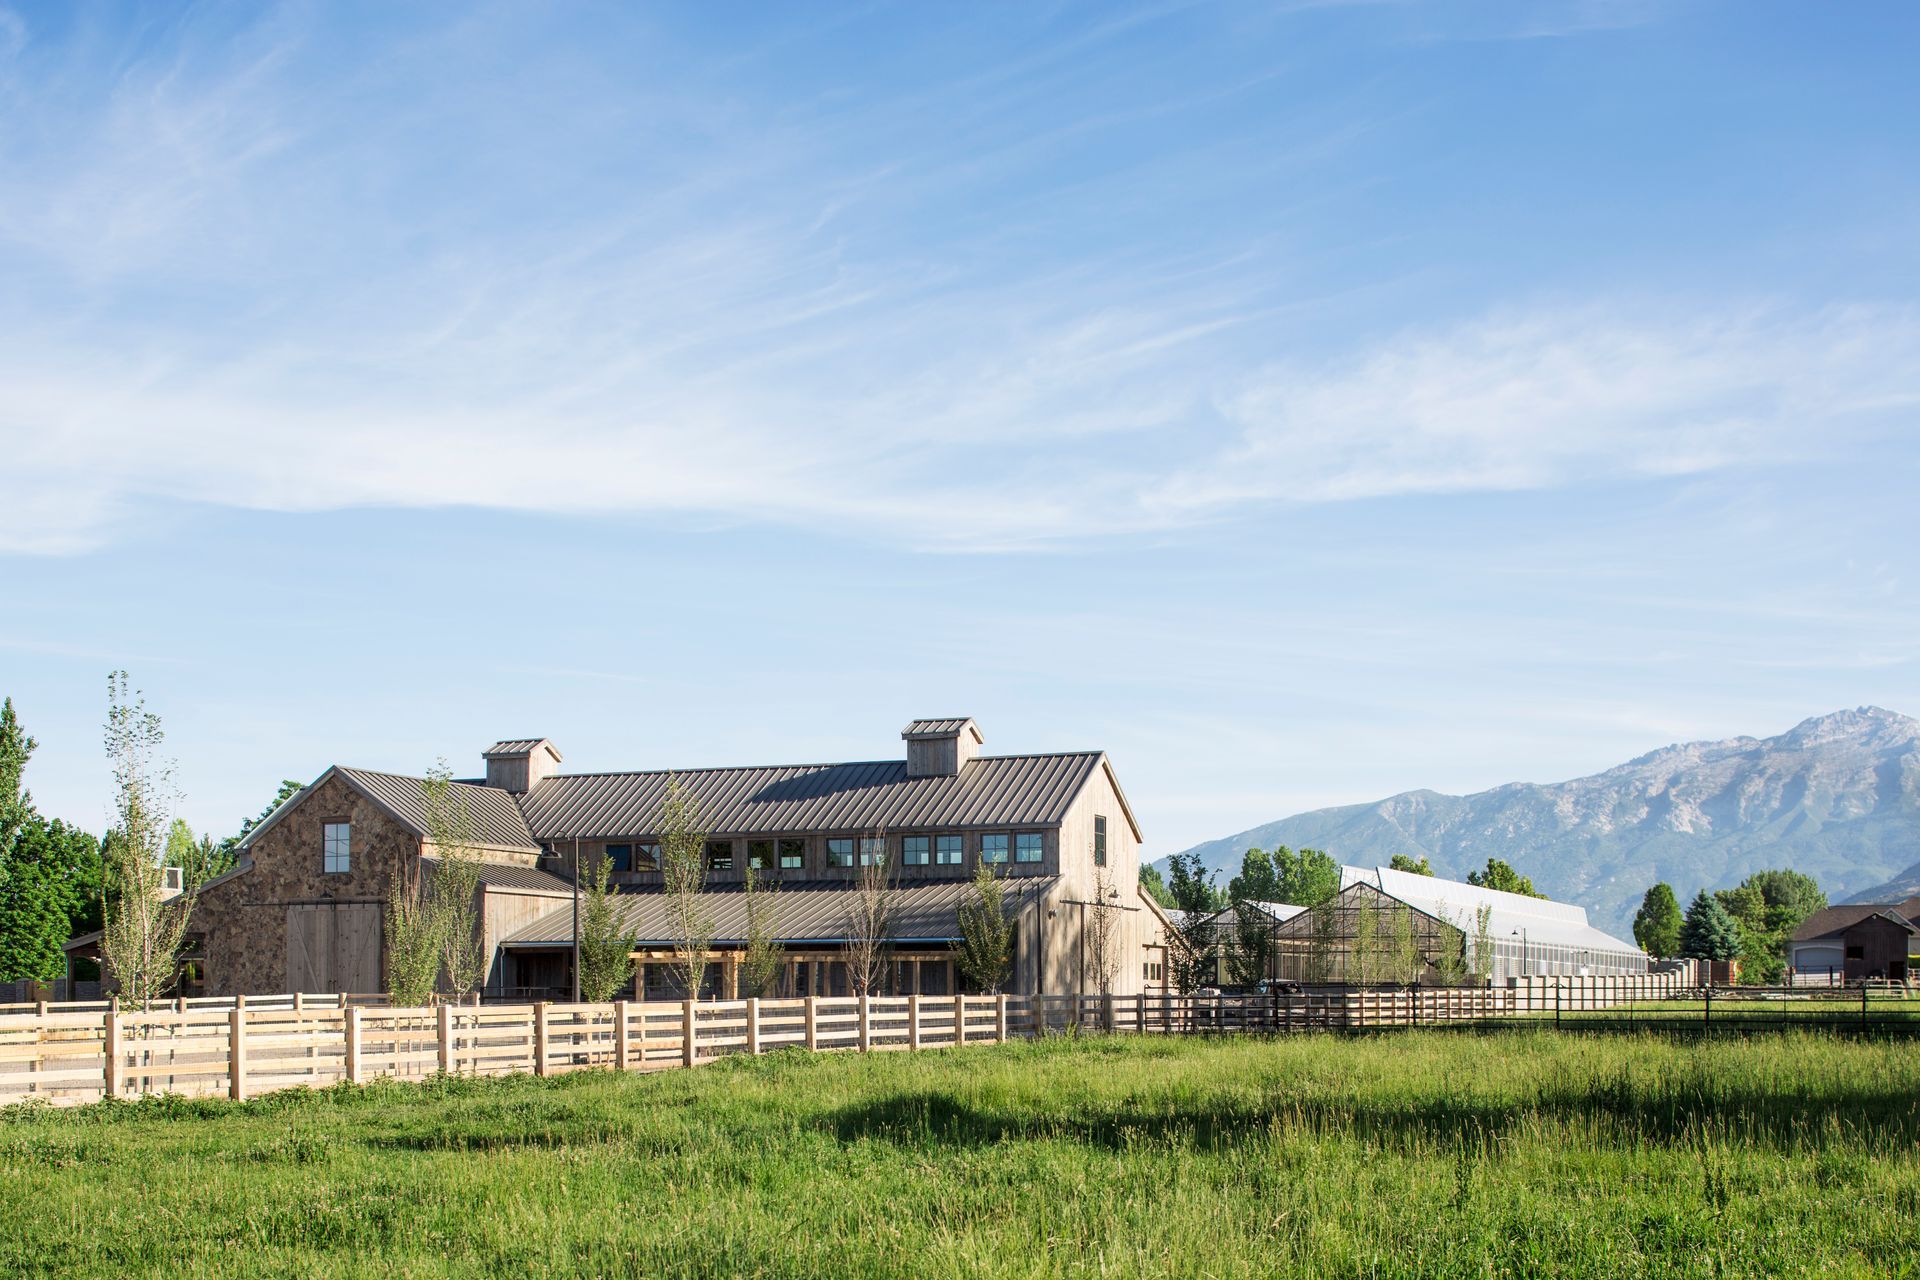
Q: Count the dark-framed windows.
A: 13